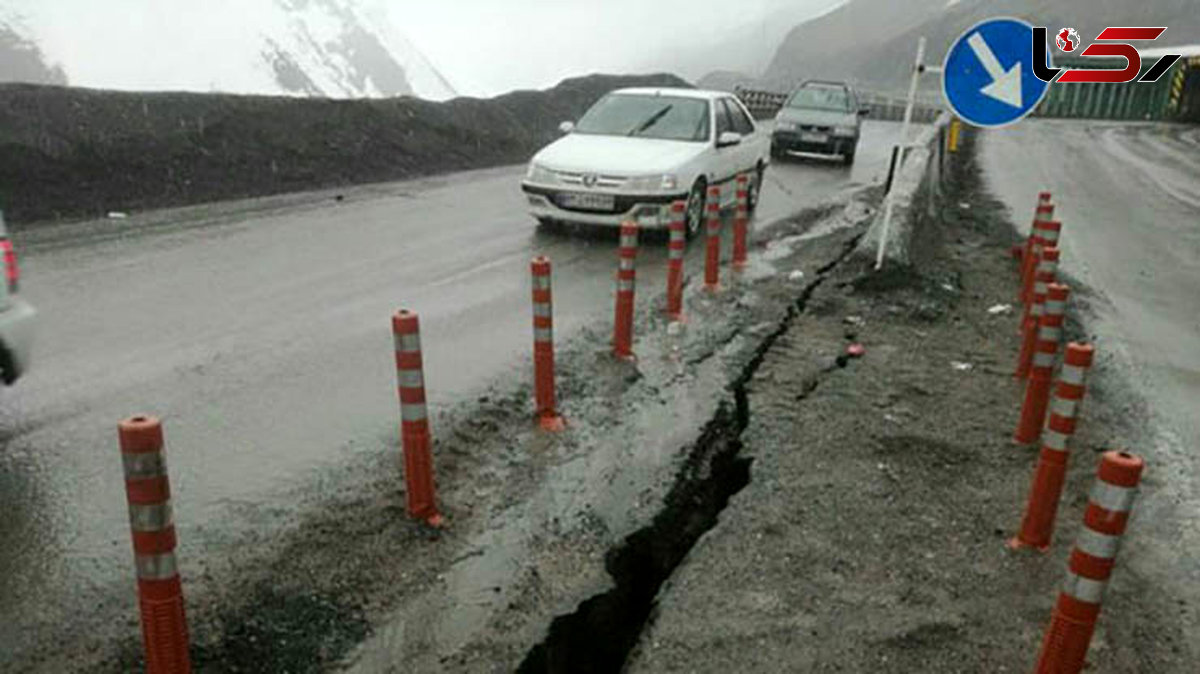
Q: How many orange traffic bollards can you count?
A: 14